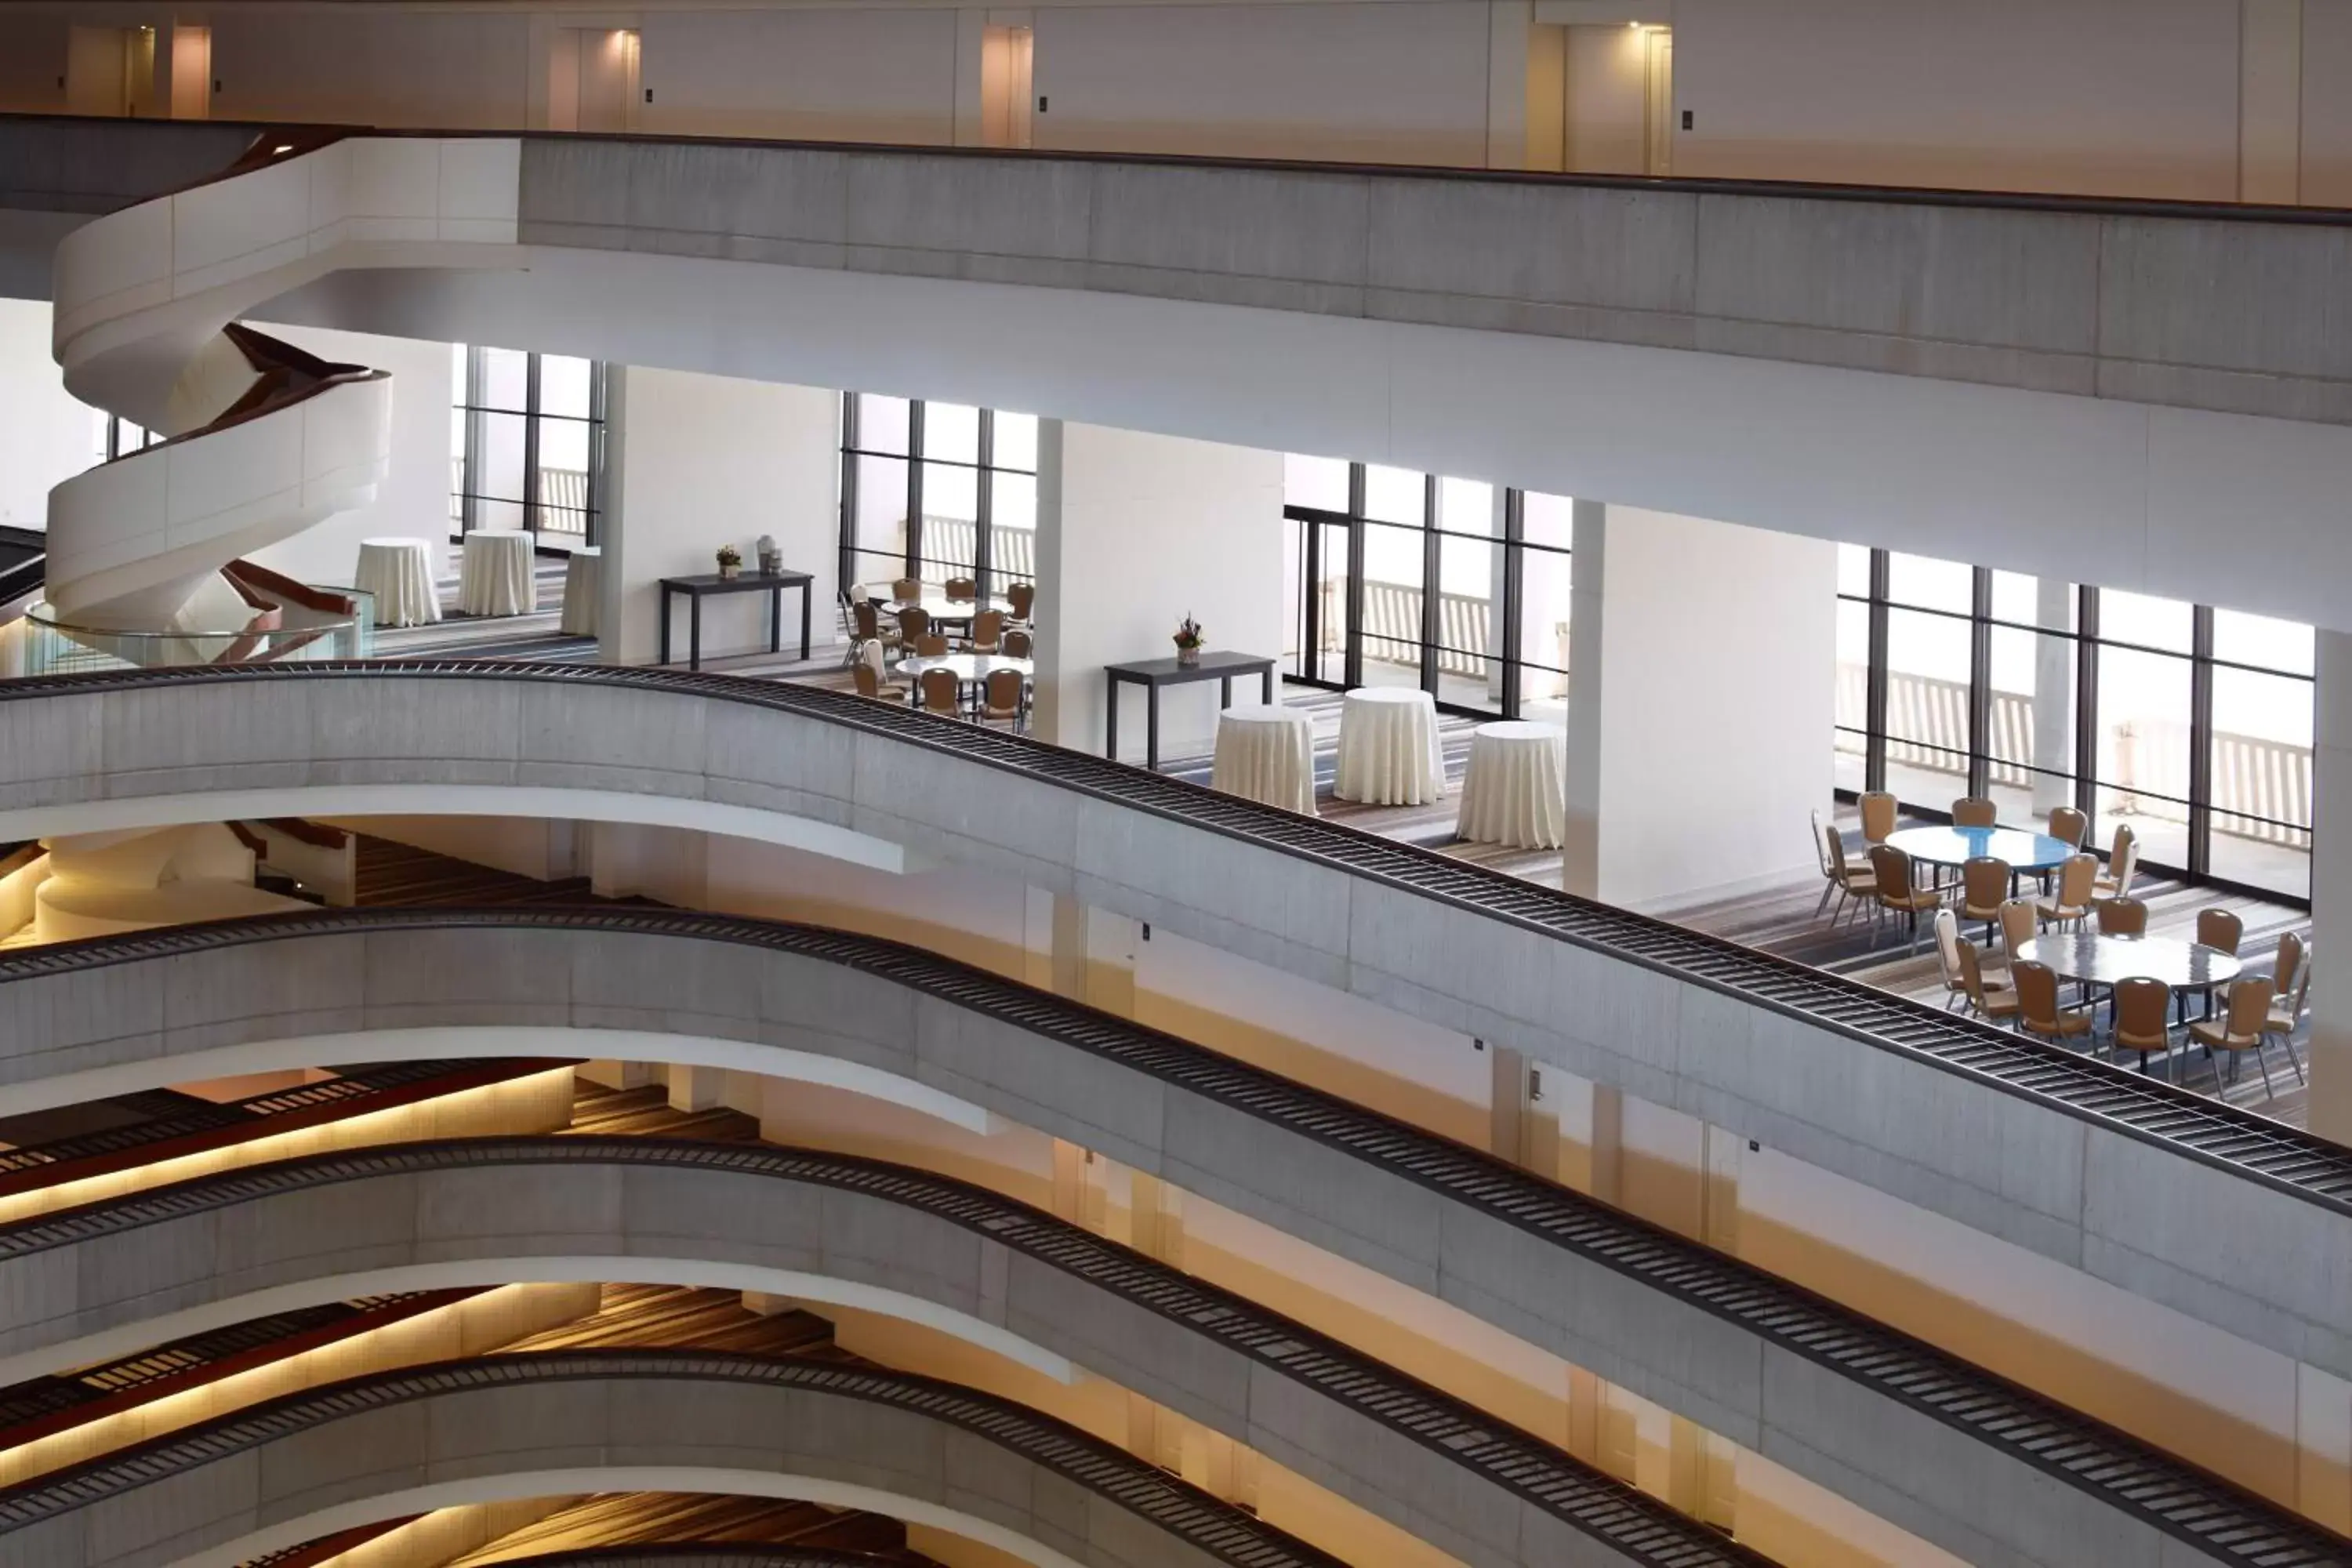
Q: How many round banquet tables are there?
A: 4